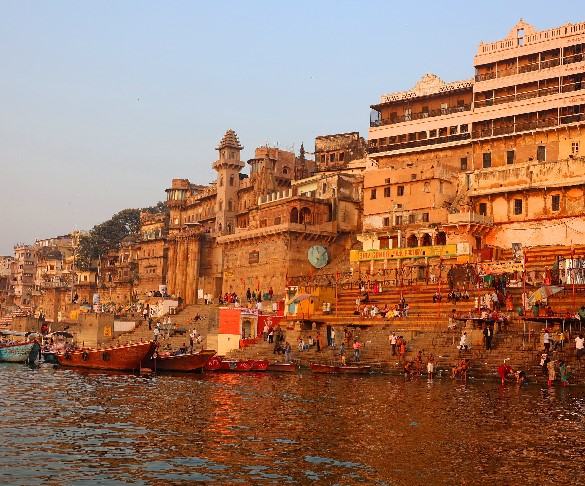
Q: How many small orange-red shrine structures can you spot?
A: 1